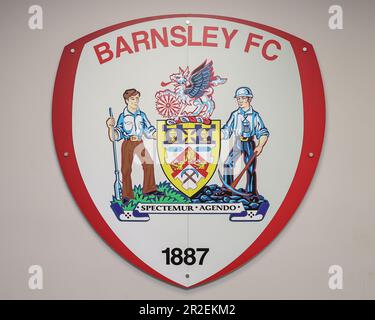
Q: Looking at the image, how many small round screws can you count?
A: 6